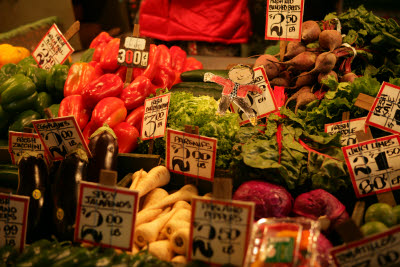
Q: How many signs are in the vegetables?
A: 15